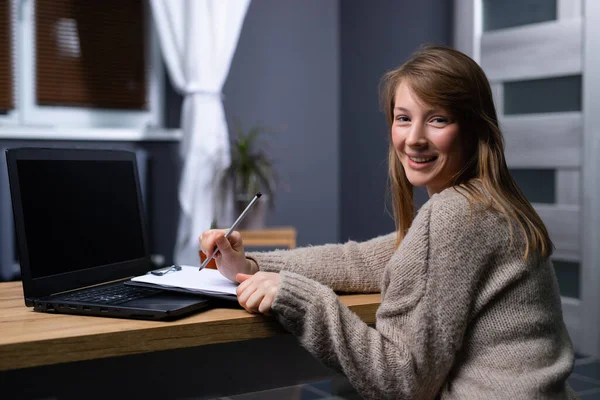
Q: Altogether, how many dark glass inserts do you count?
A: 4